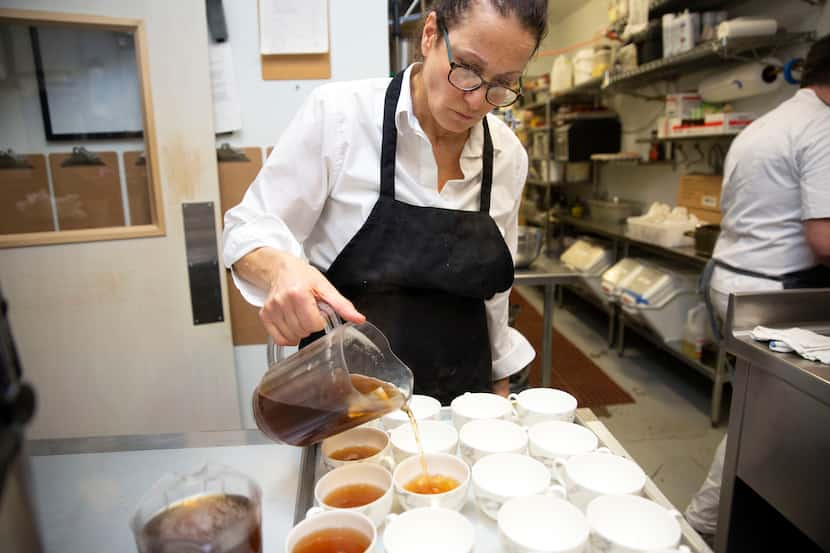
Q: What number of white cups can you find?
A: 15